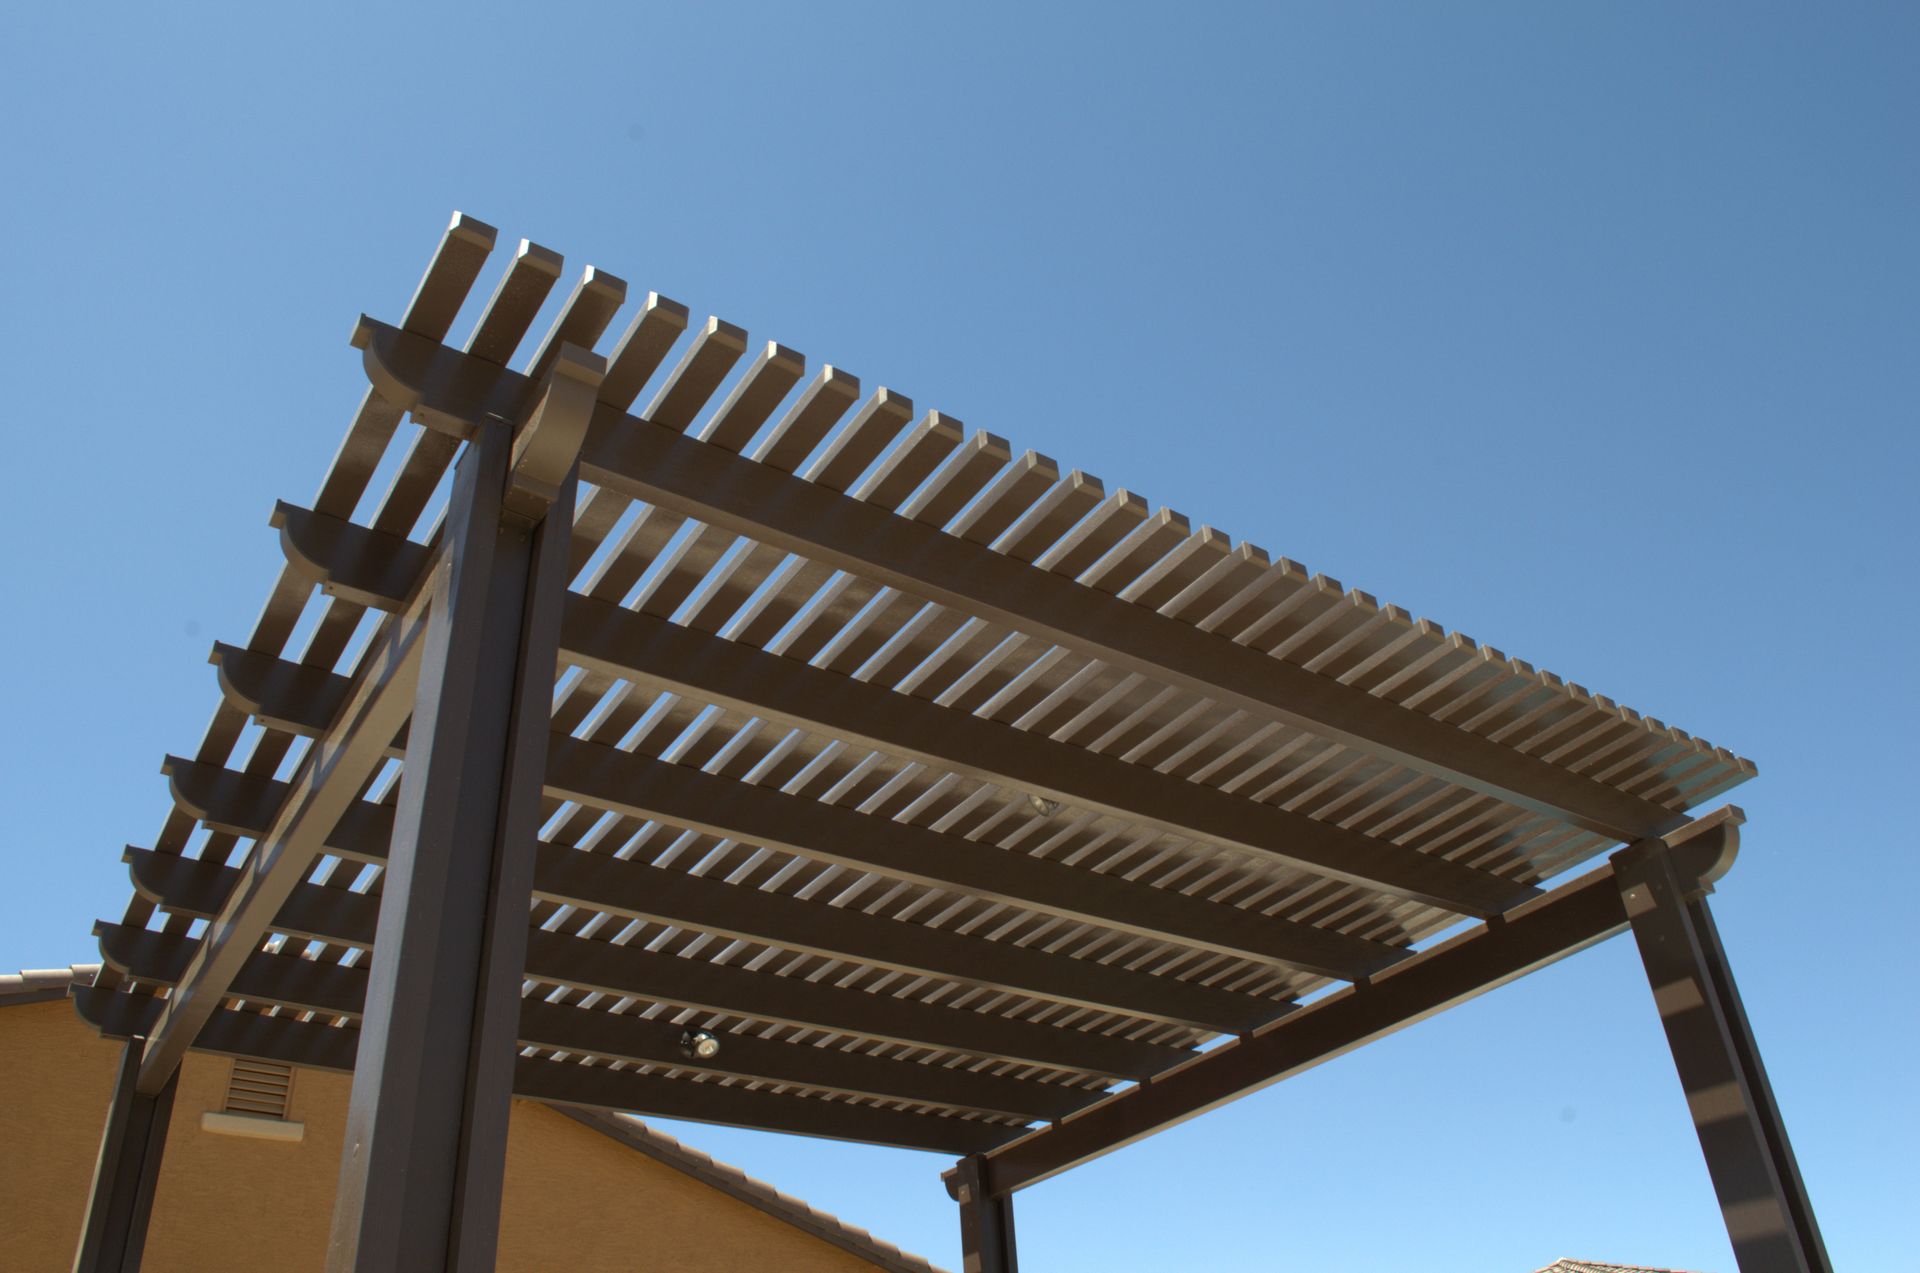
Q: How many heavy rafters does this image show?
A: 7